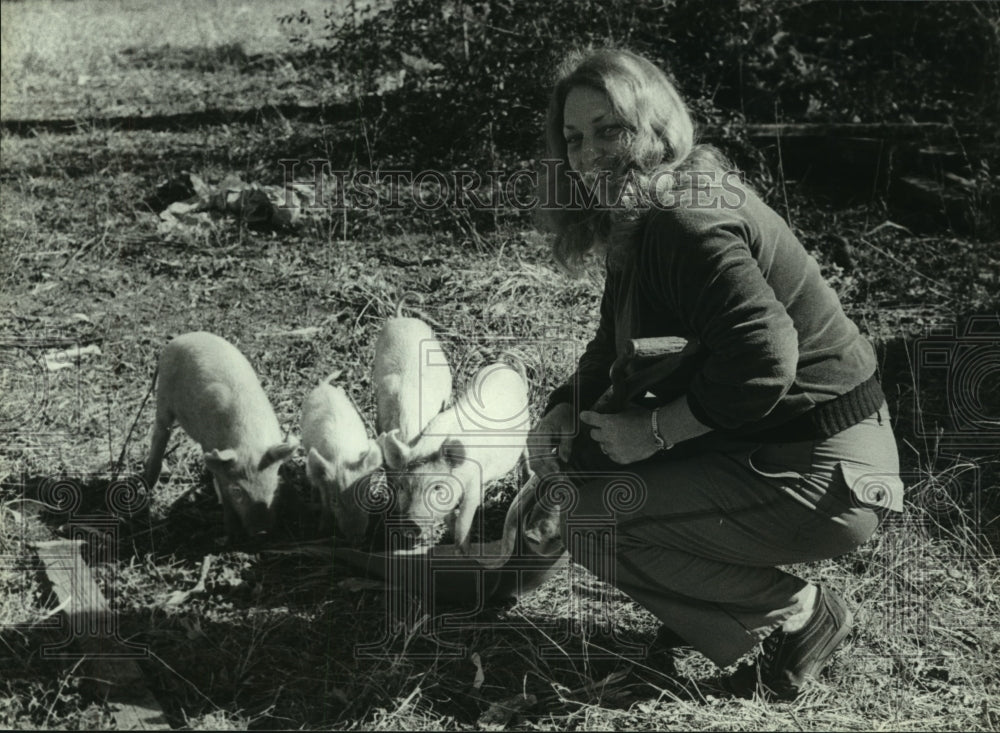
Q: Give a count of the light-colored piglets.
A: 4